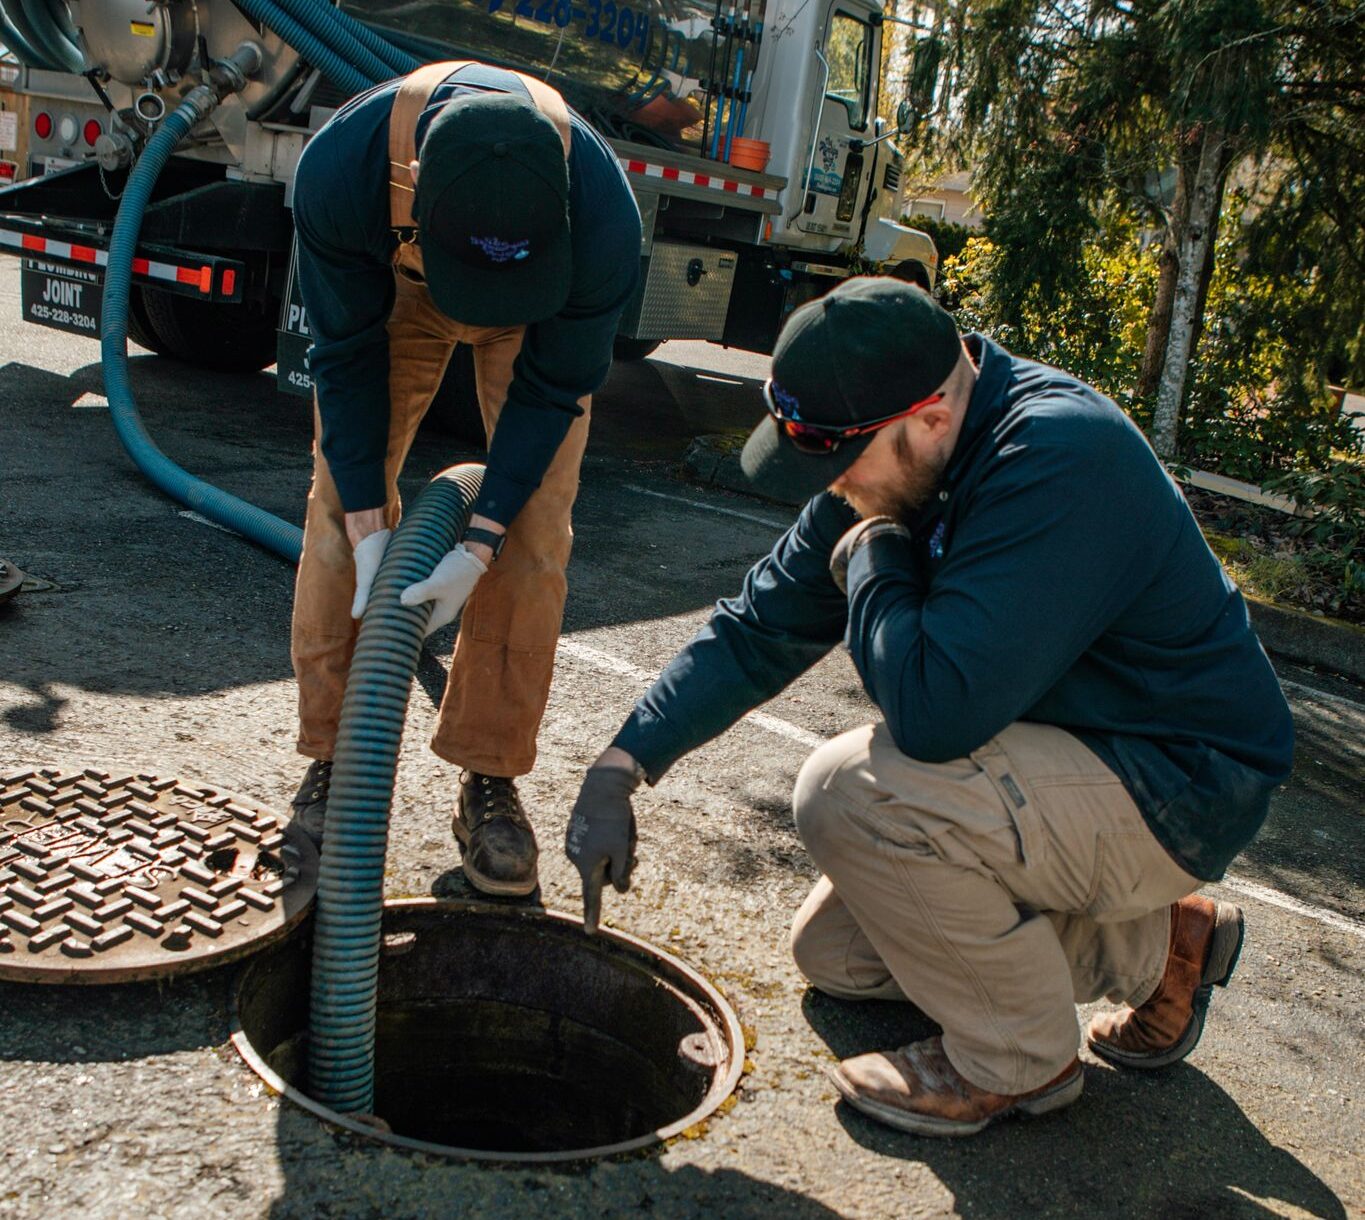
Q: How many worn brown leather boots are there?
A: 2